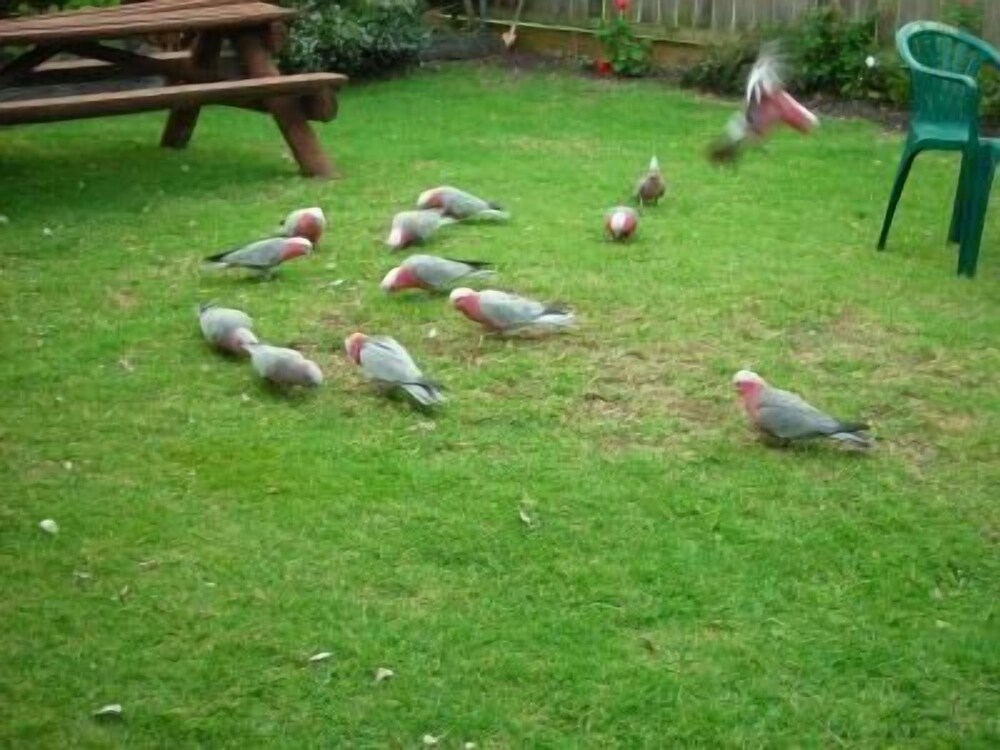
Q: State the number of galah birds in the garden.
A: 13